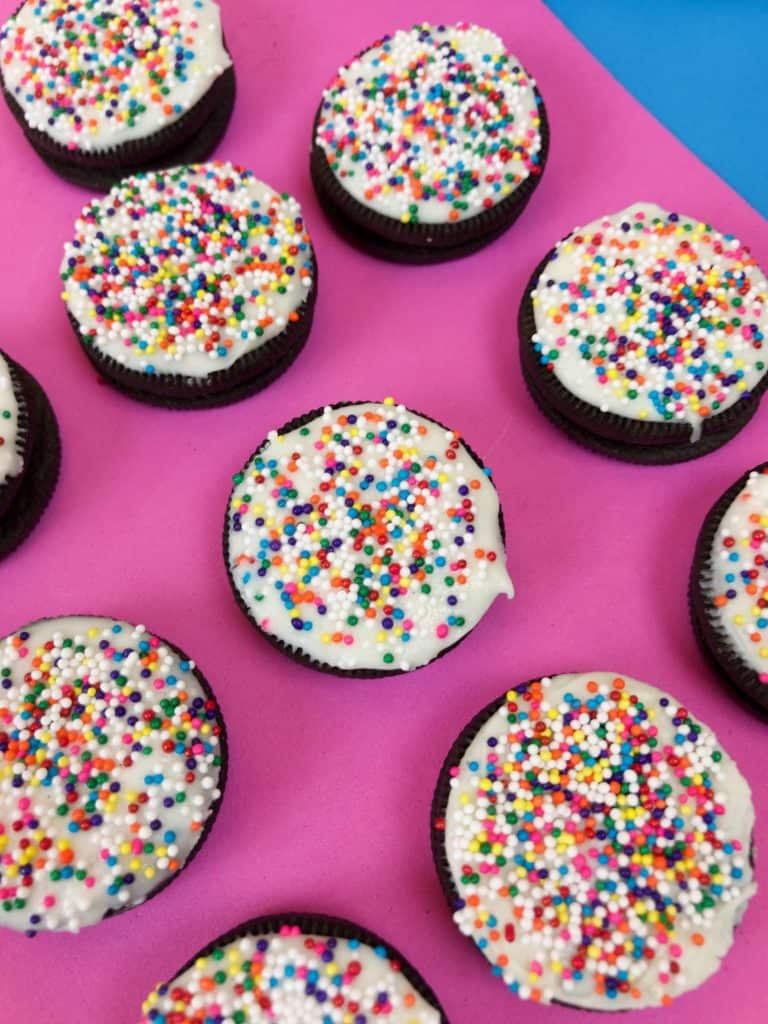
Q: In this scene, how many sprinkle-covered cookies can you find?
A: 10